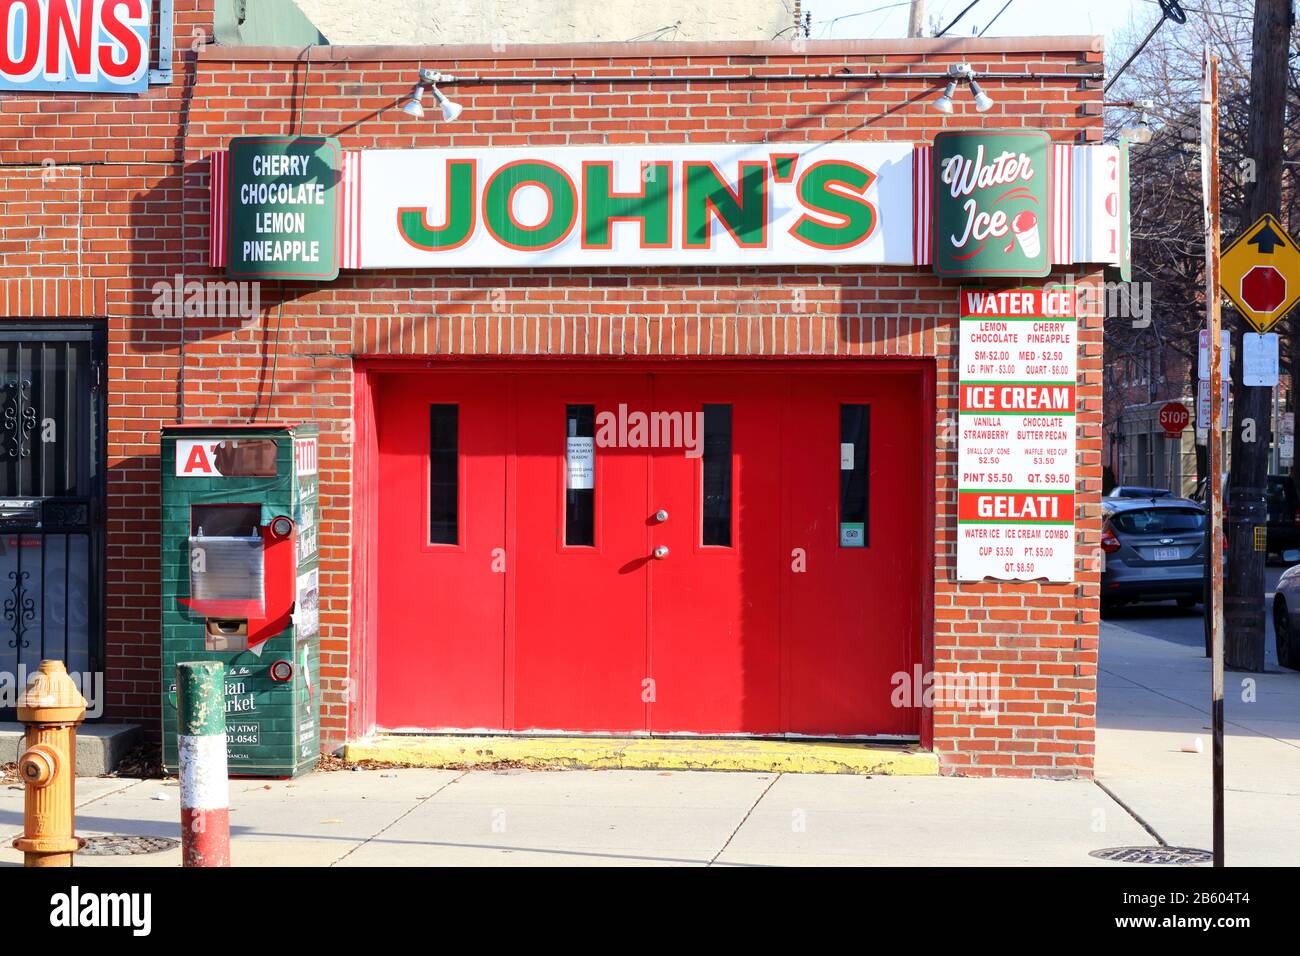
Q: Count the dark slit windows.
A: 4